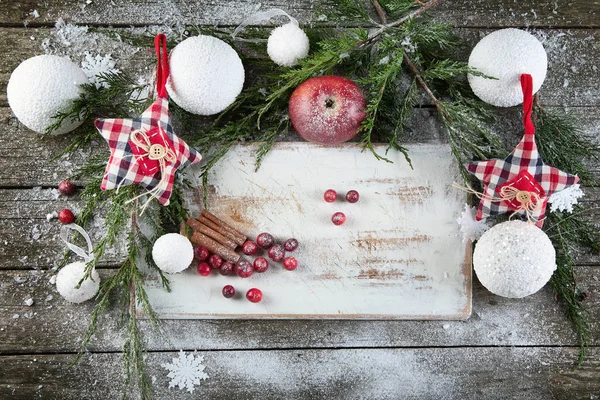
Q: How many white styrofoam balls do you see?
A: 7